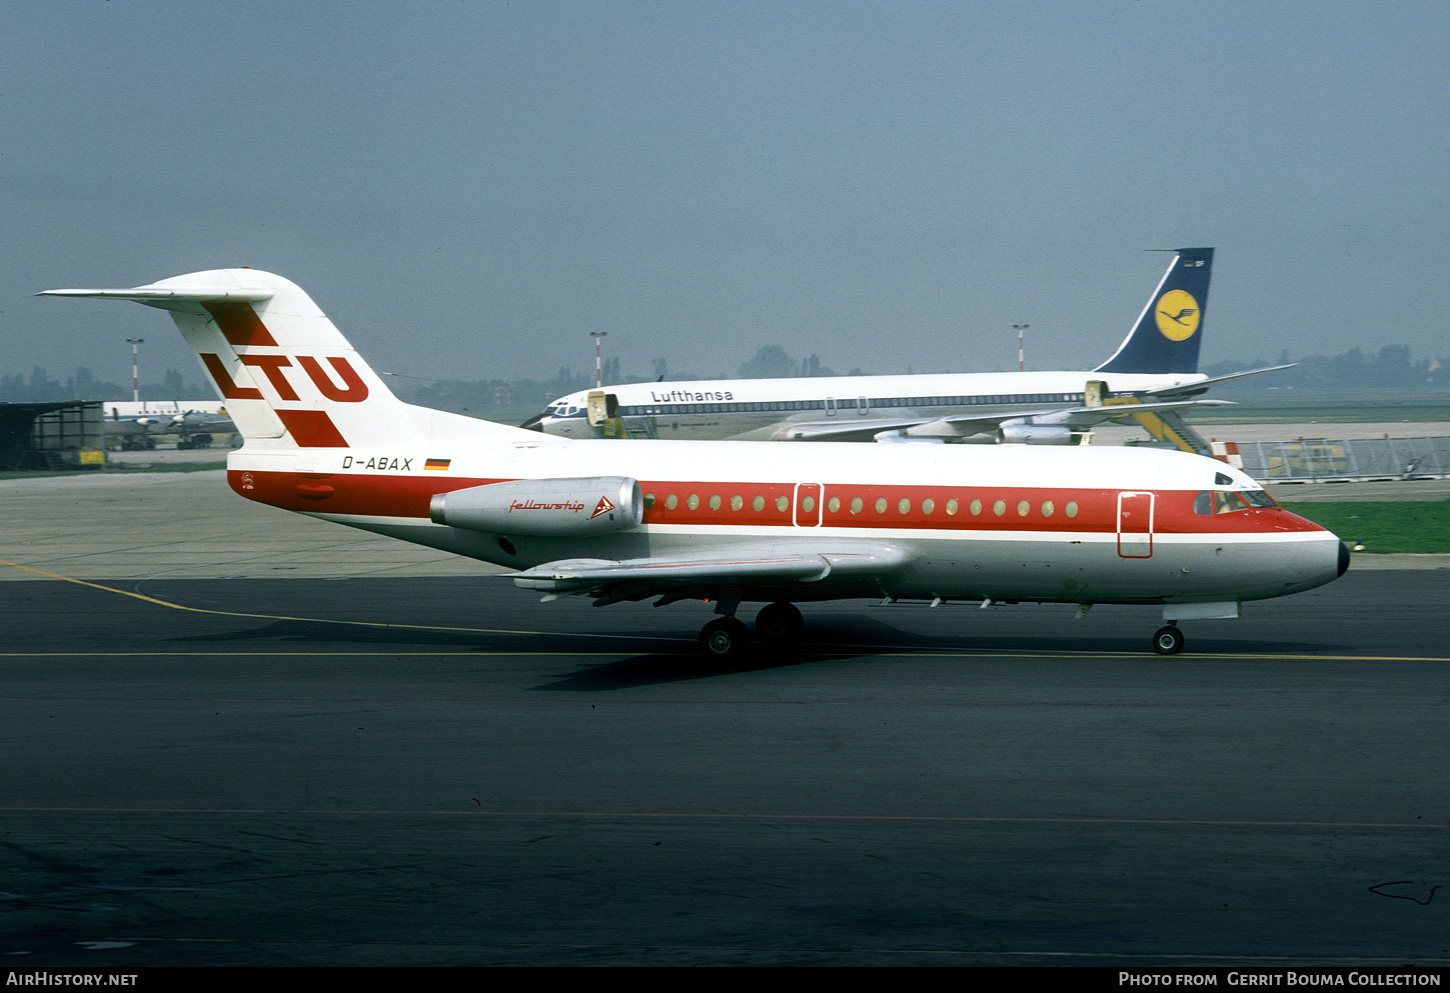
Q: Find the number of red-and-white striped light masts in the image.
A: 3